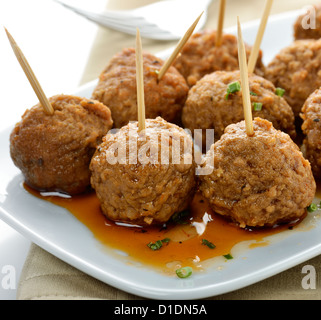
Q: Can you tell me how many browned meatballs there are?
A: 9